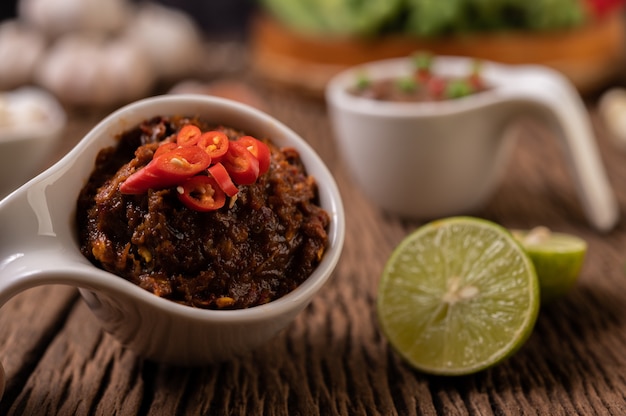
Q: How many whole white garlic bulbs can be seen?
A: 4